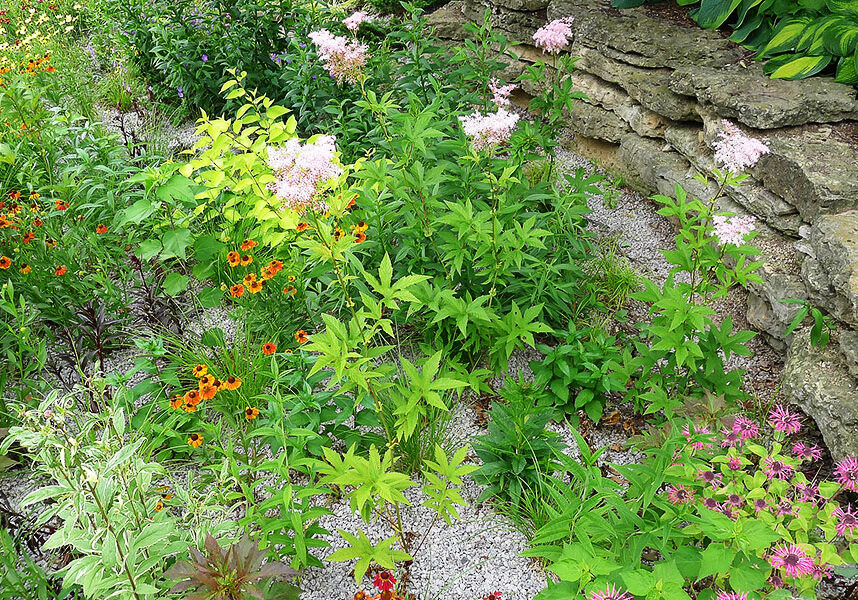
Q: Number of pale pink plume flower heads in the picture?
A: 8